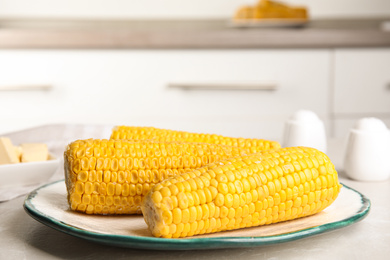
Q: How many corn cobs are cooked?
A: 3